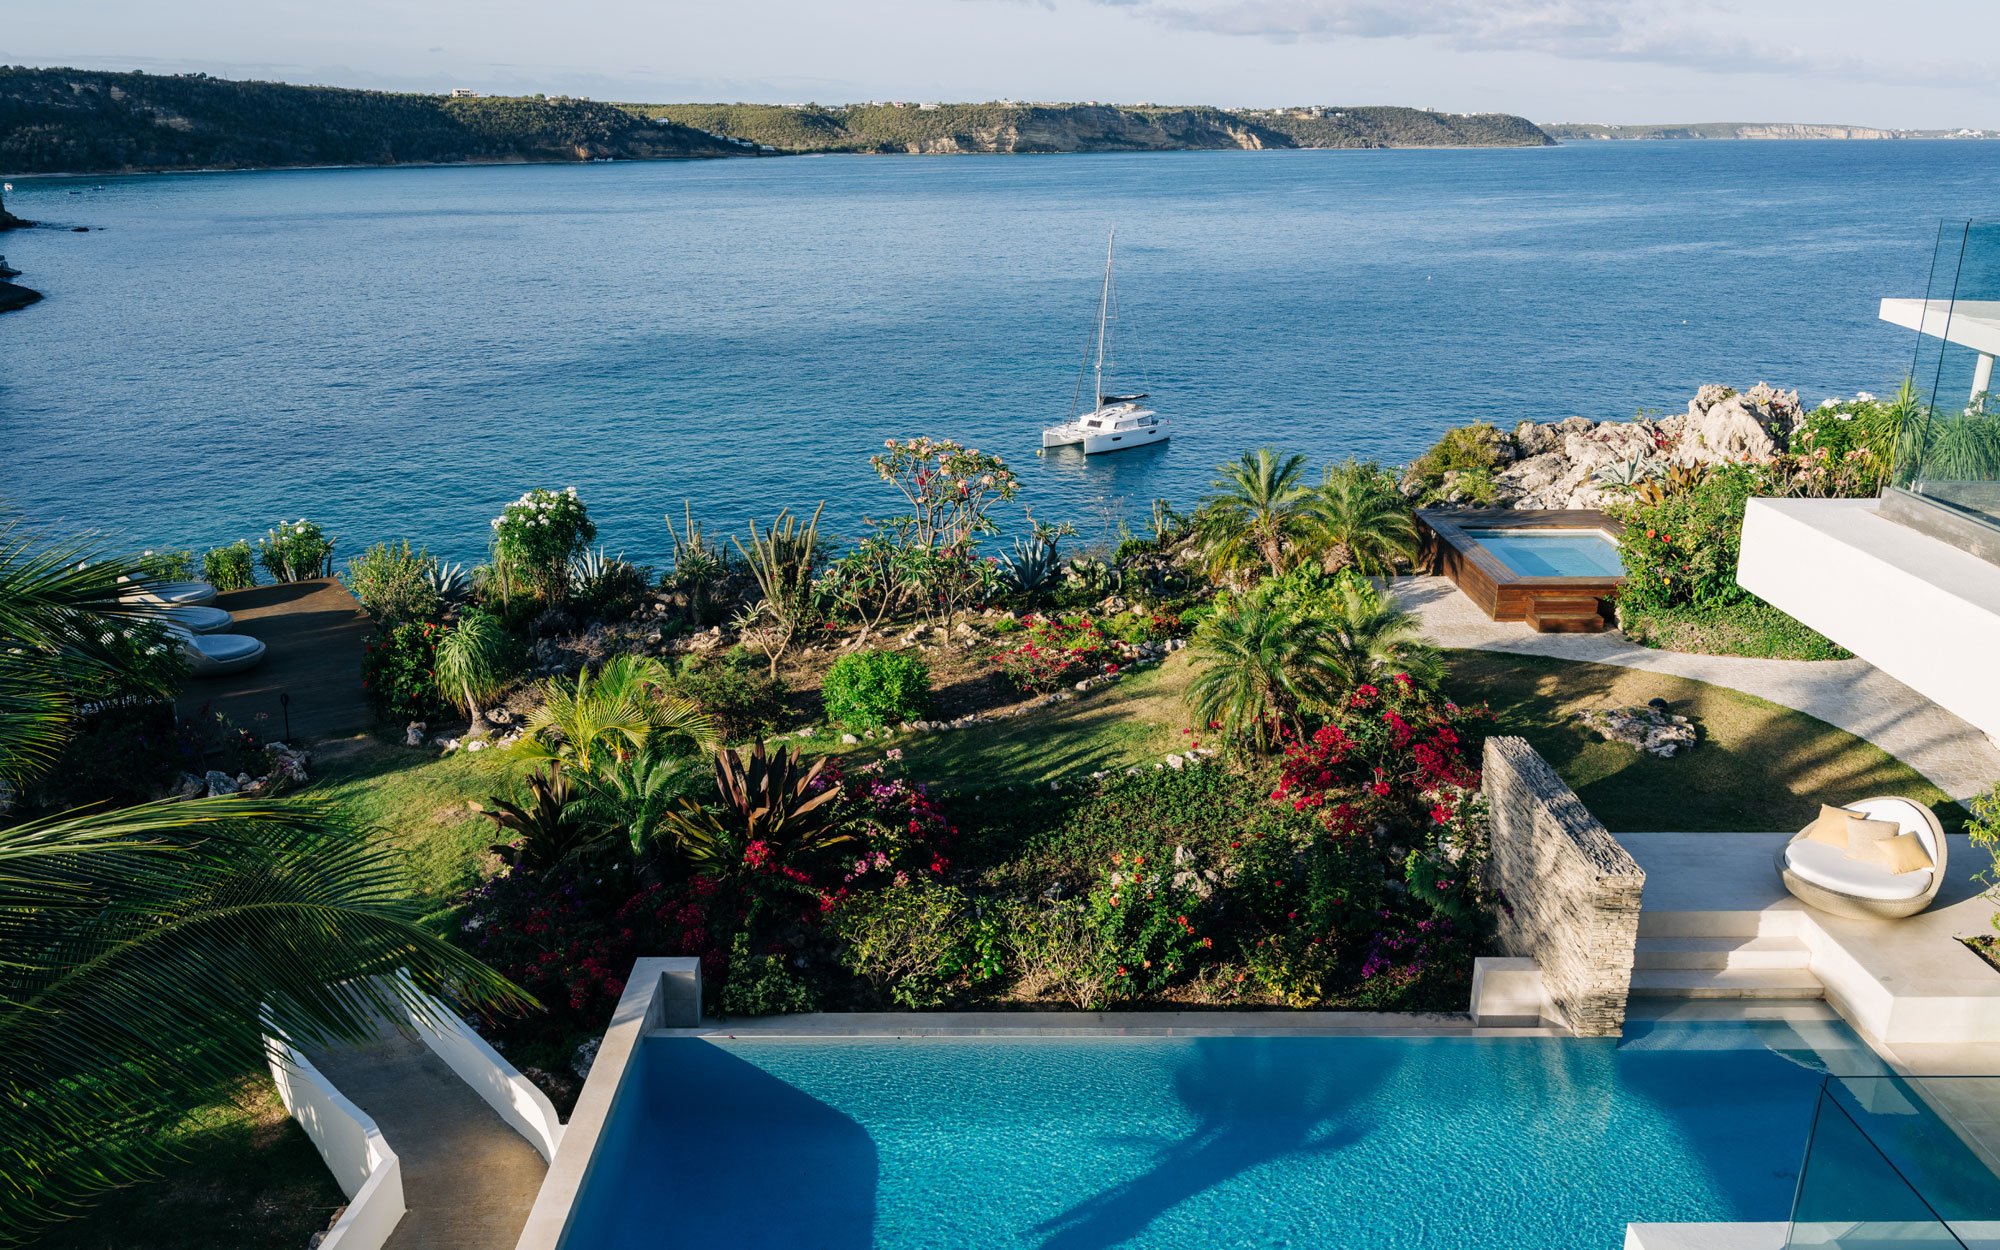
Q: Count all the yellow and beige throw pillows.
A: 3